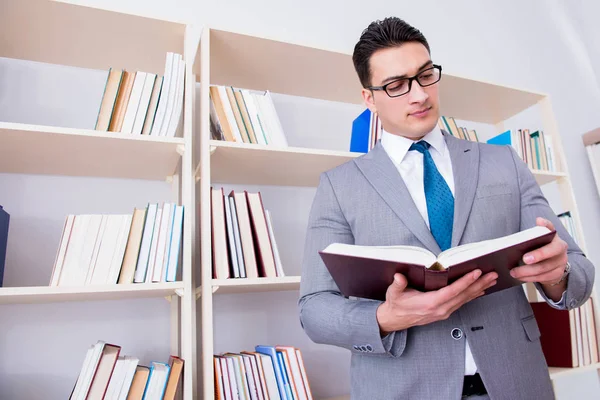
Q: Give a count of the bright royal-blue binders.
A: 1